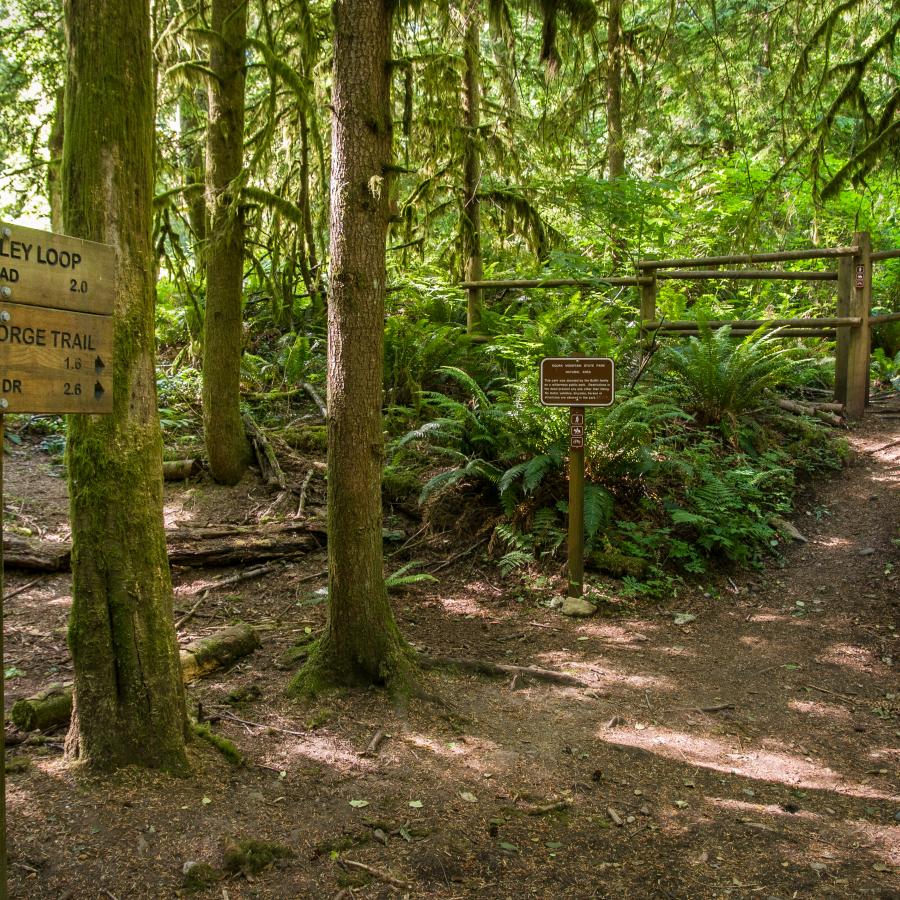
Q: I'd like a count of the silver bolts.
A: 4